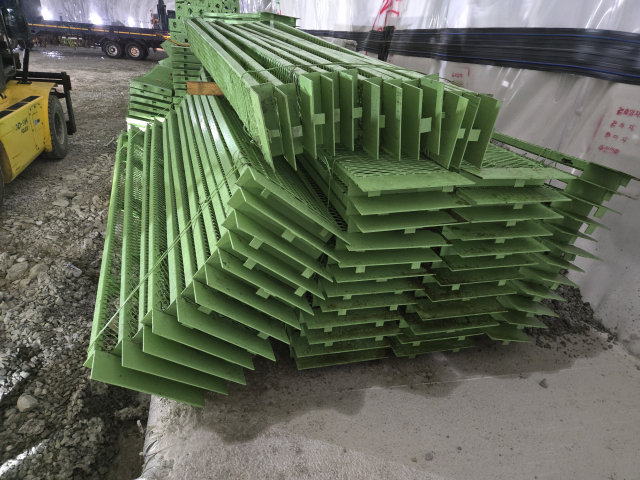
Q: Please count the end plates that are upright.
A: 12